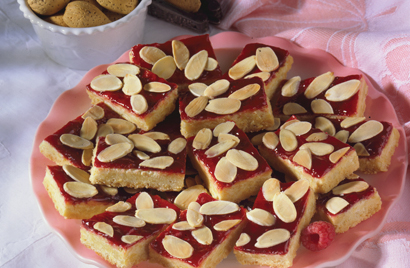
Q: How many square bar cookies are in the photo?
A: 15